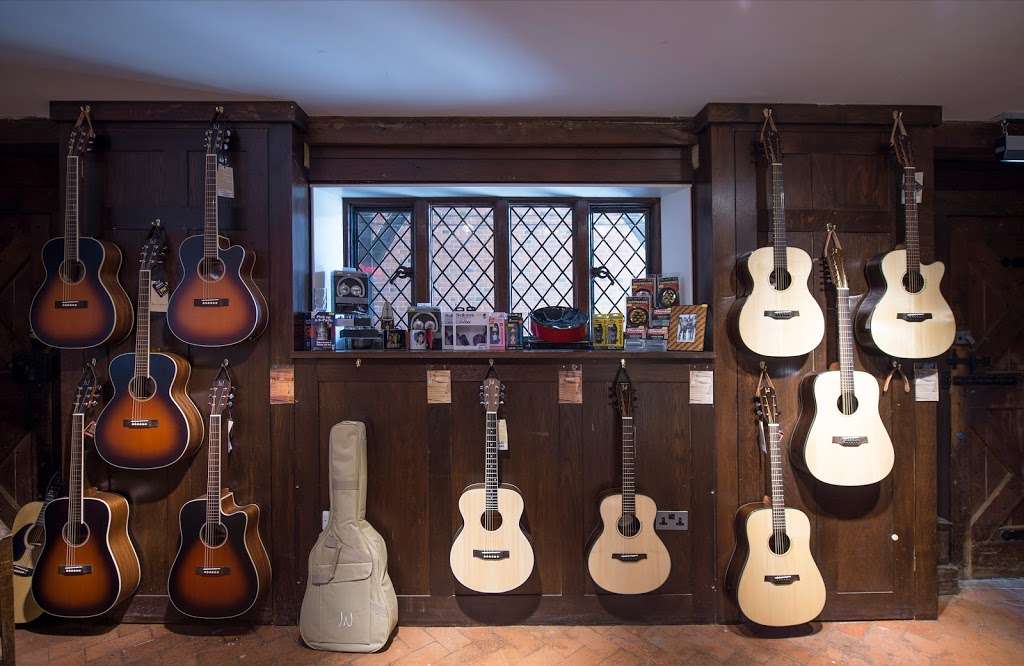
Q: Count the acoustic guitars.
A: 12